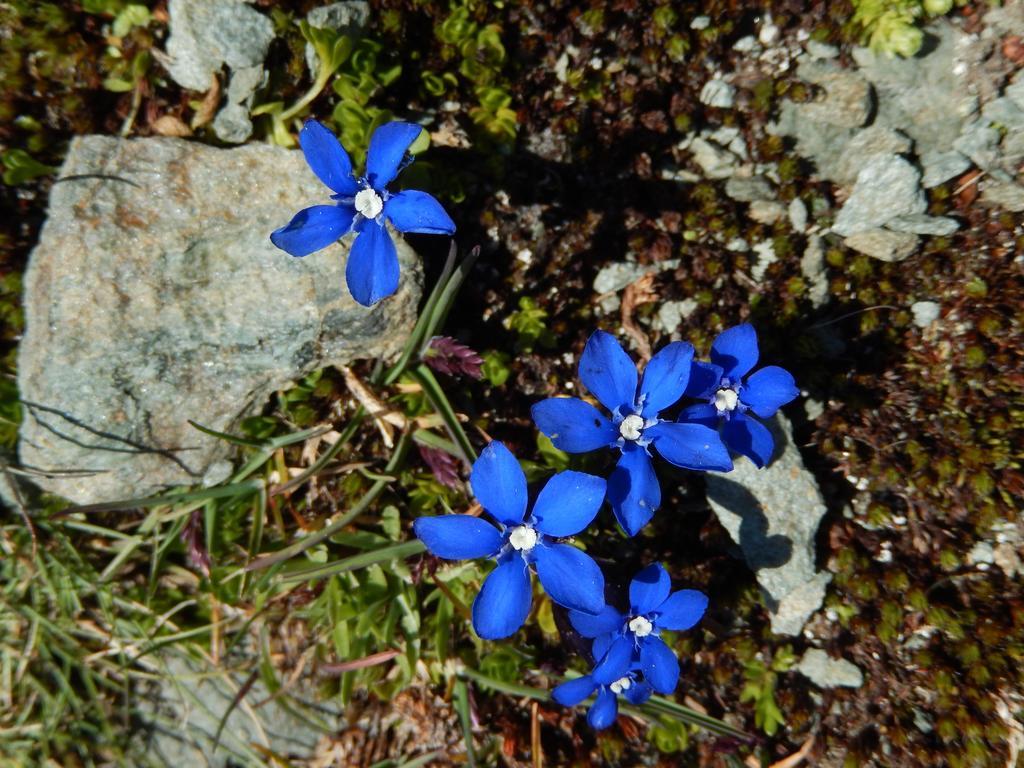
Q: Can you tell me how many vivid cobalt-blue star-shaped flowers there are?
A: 6